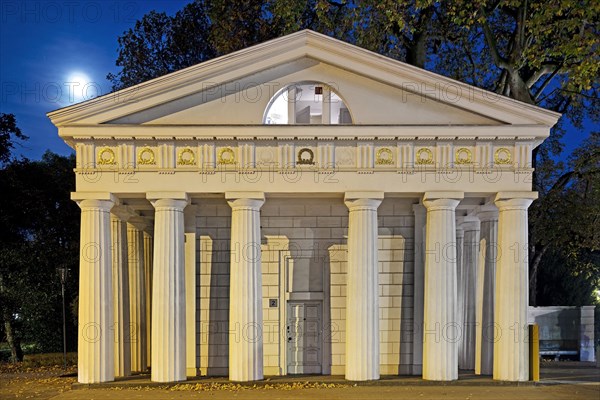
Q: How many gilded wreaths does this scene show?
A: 8